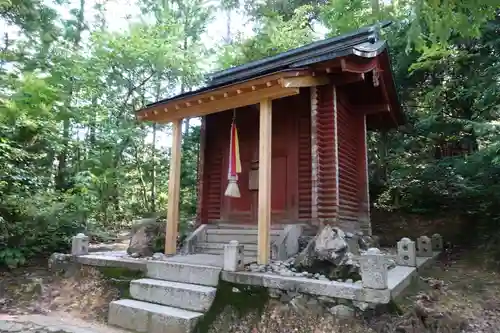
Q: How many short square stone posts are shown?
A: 6